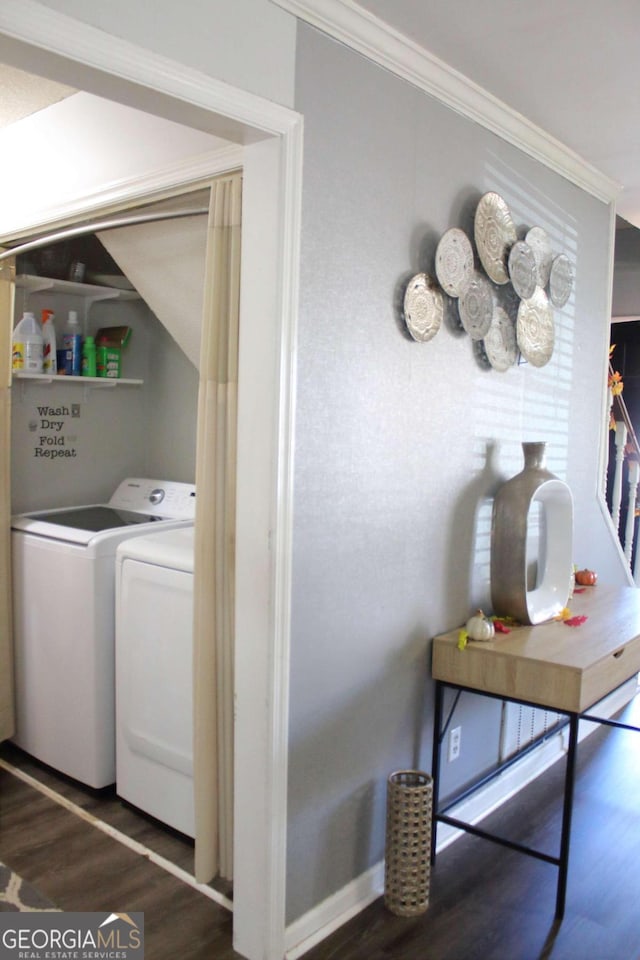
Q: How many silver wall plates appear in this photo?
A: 9